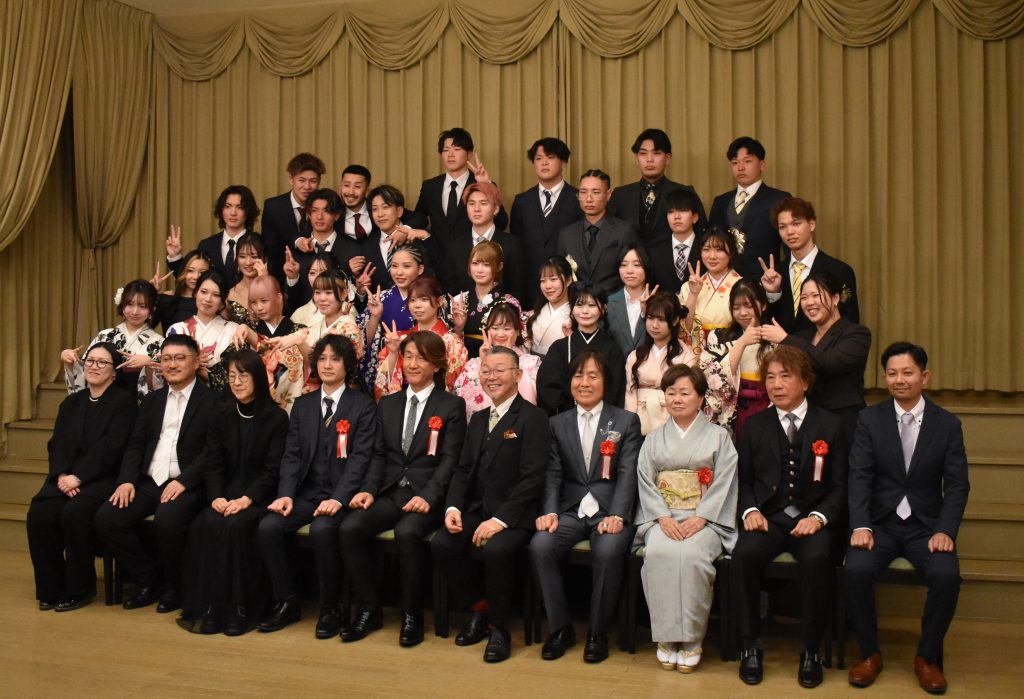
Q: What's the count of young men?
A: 13